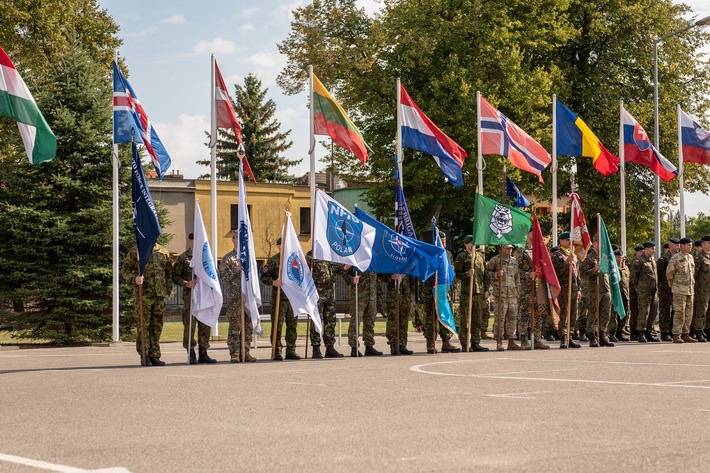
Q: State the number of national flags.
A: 9